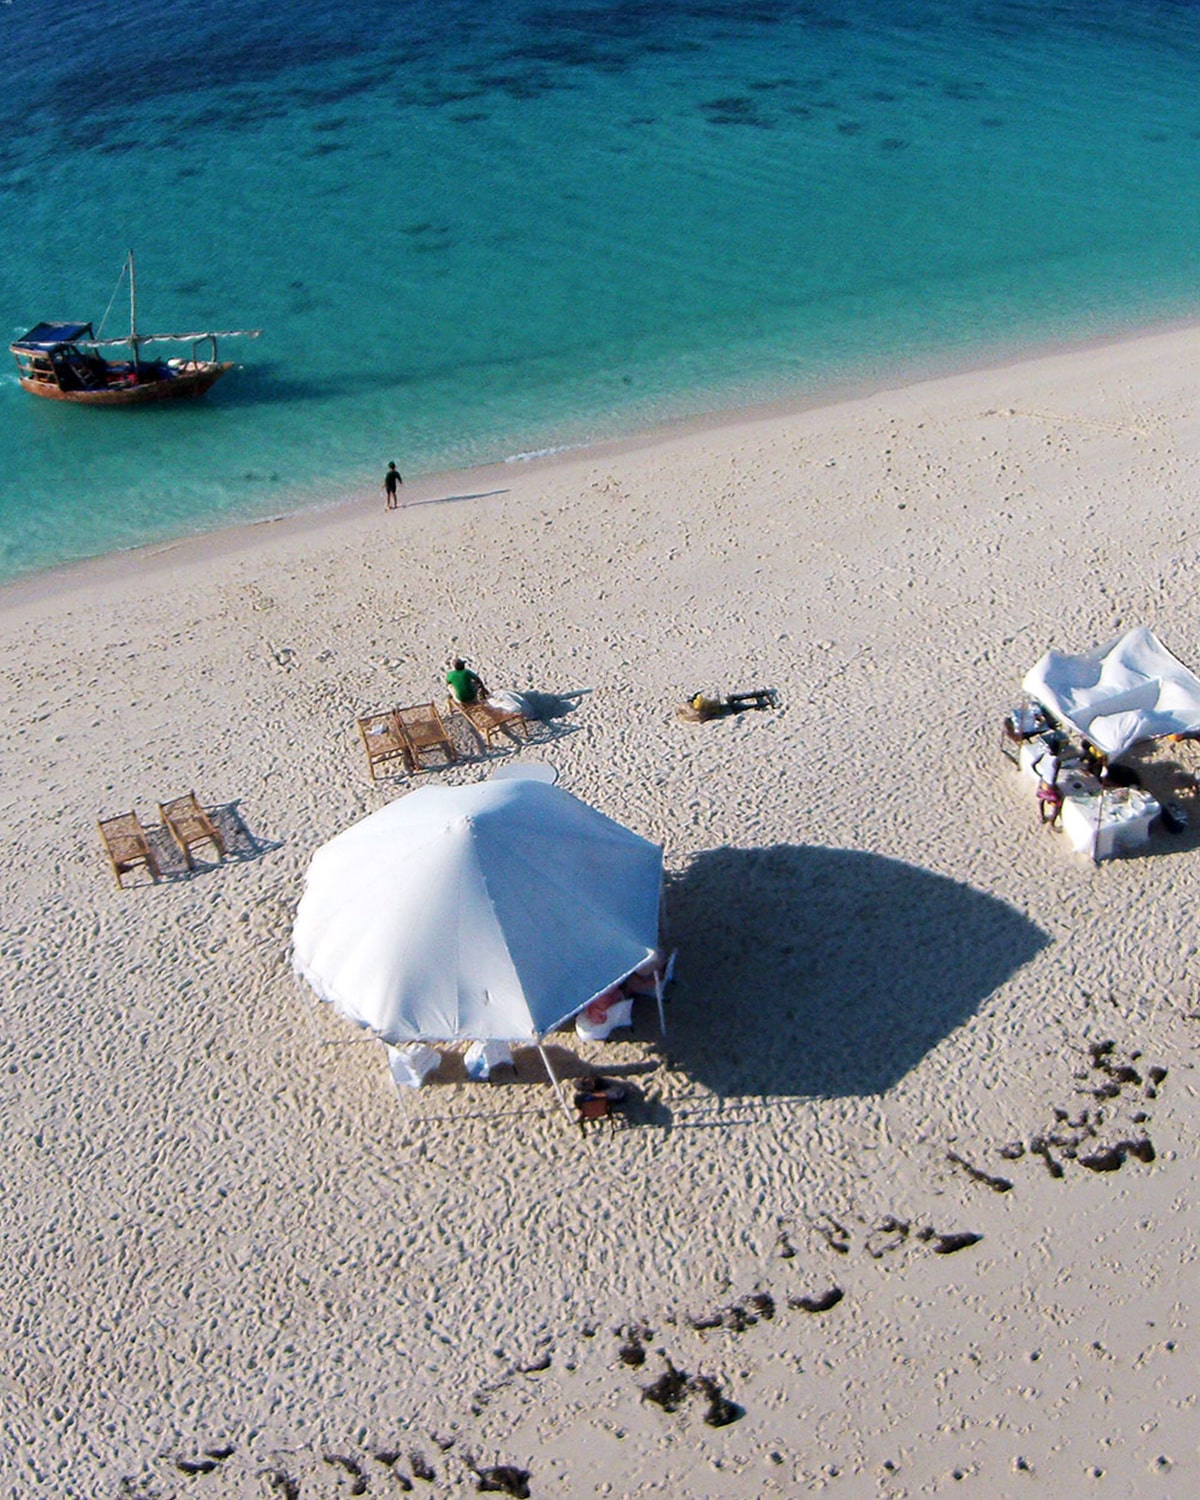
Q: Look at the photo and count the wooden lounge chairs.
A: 5